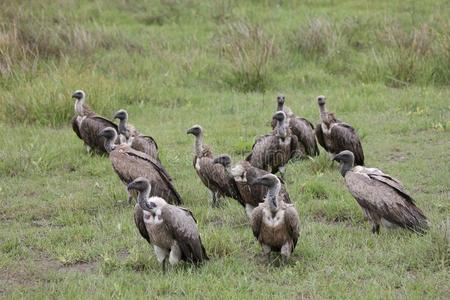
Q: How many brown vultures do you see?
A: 11